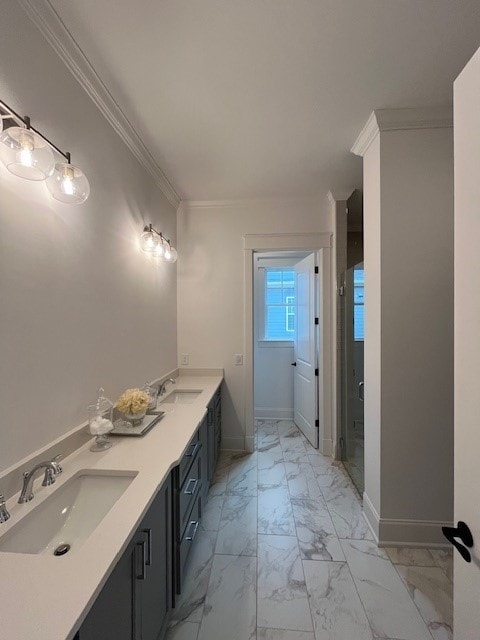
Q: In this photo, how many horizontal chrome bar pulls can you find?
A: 3